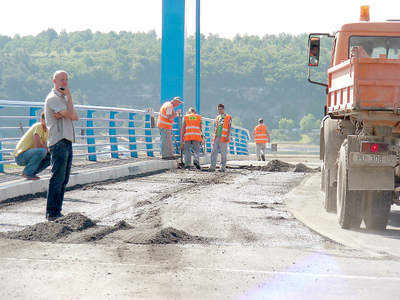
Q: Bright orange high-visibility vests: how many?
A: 4